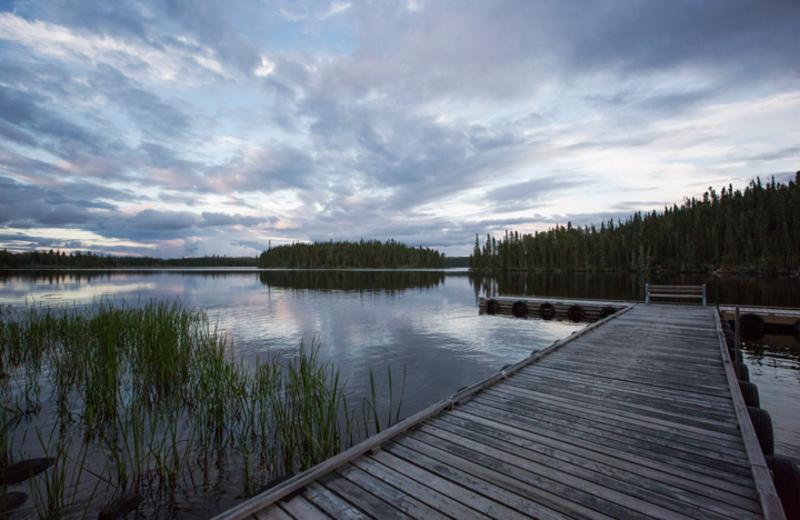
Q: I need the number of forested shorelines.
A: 3